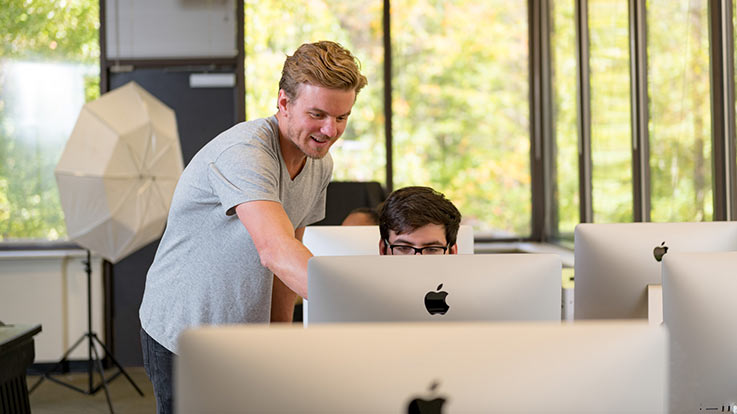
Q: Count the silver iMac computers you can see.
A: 5